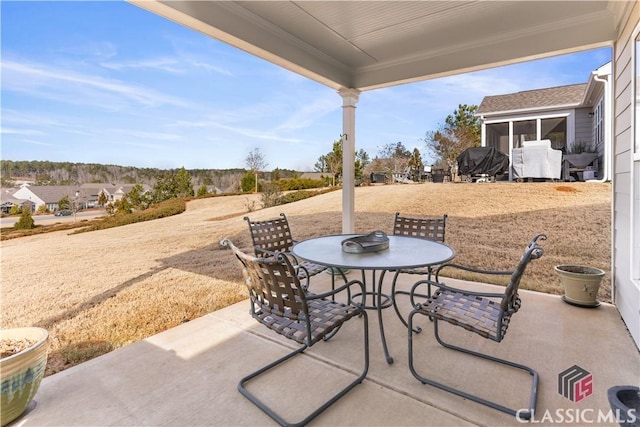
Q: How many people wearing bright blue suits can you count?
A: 0